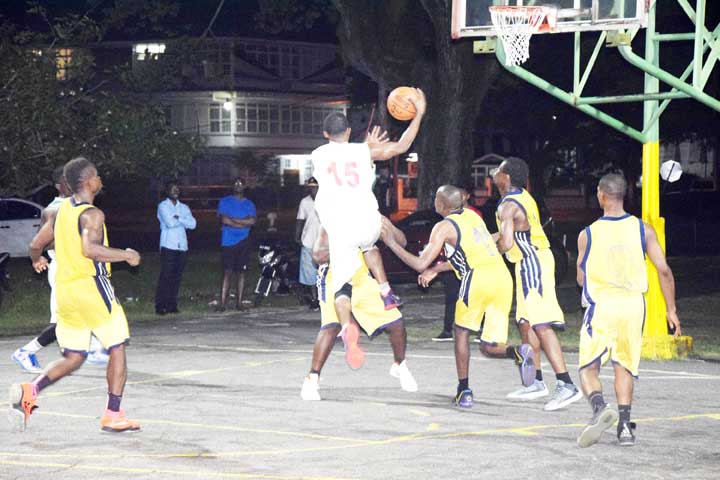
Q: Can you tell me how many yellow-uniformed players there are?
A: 5